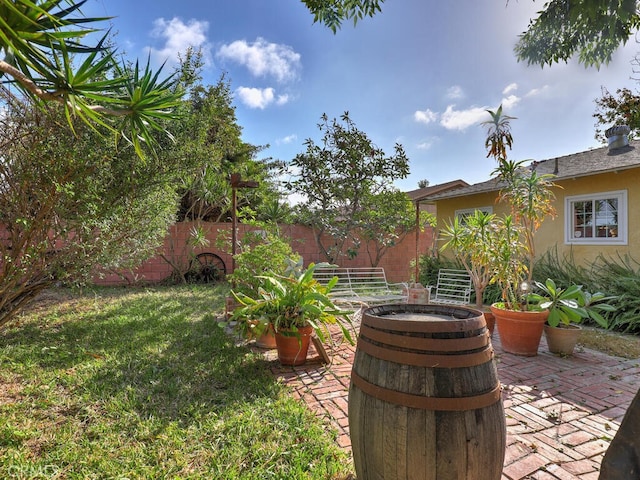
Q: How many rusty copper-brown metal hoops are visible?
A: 4